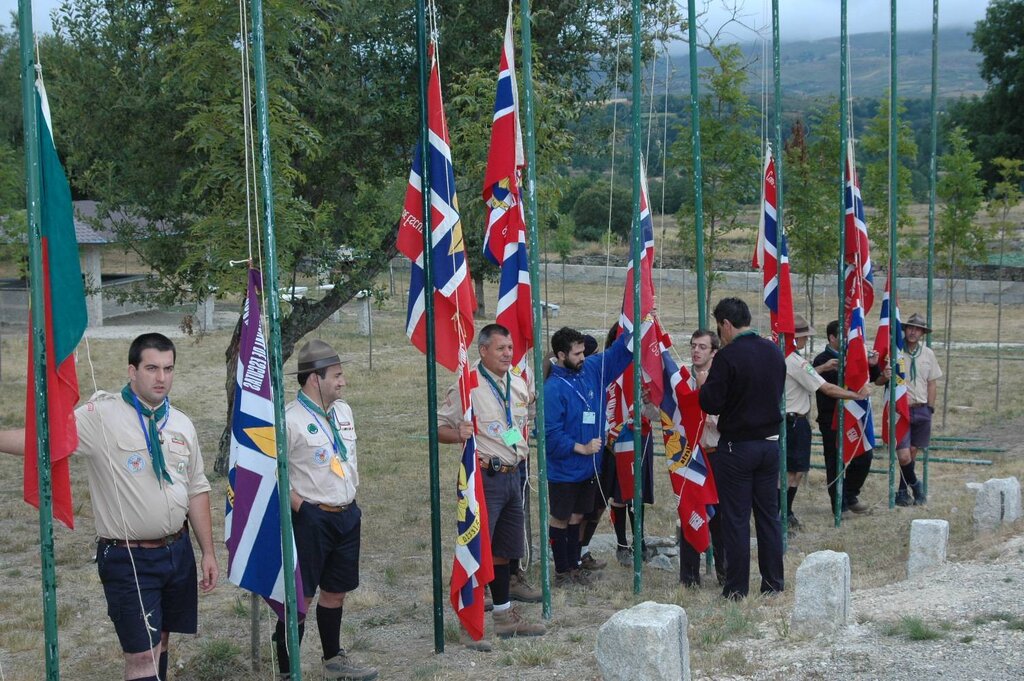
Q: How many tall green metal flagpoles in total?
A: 10